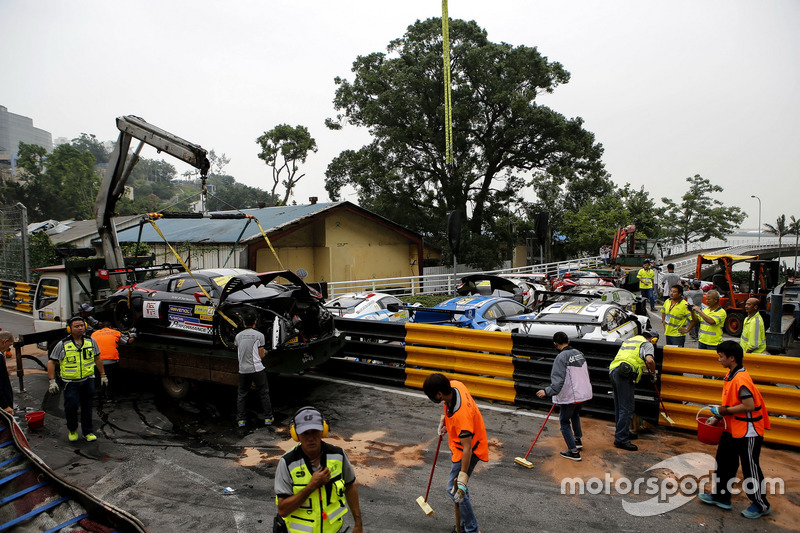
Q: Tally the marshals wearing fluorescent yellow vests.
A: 7